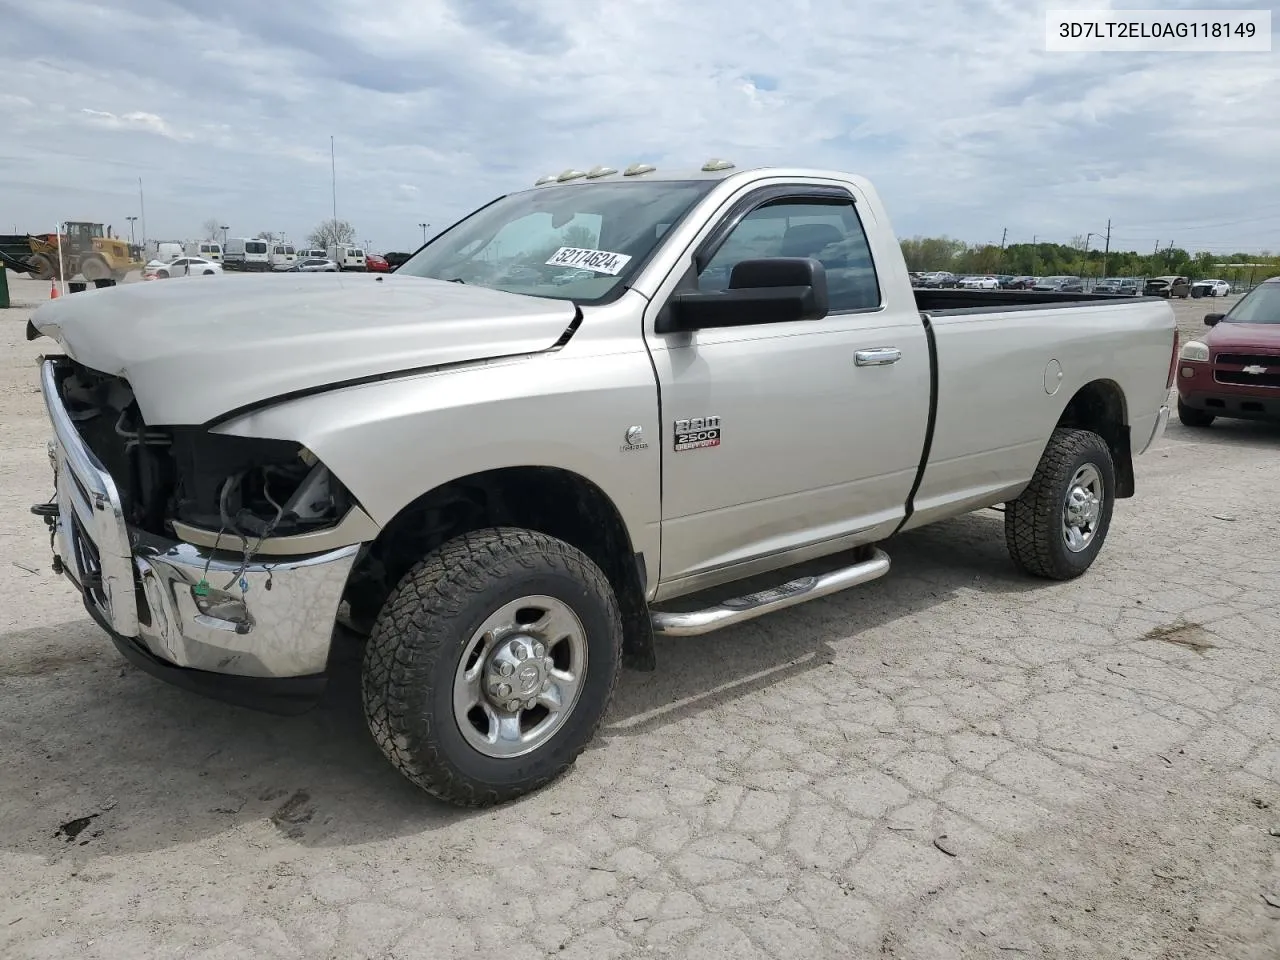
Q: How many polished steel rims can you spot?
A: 2